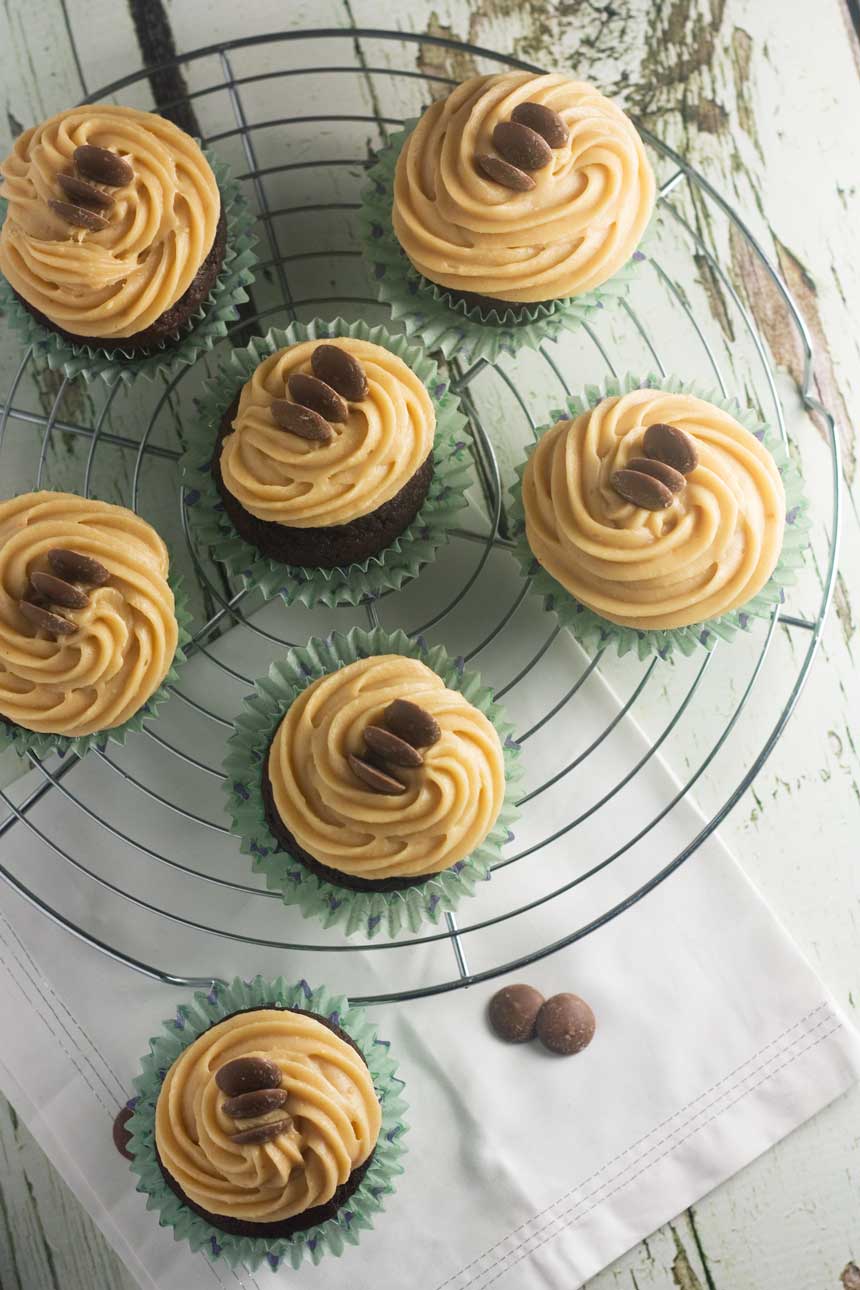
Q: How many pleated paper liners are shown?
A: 7